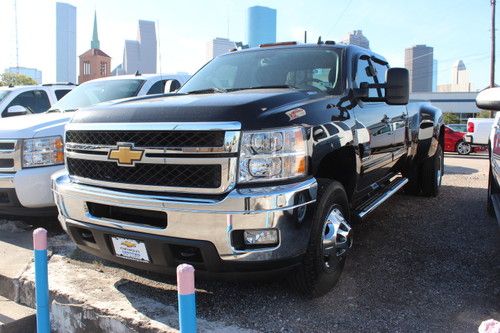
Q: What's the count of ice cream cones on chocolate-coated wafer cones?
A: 0